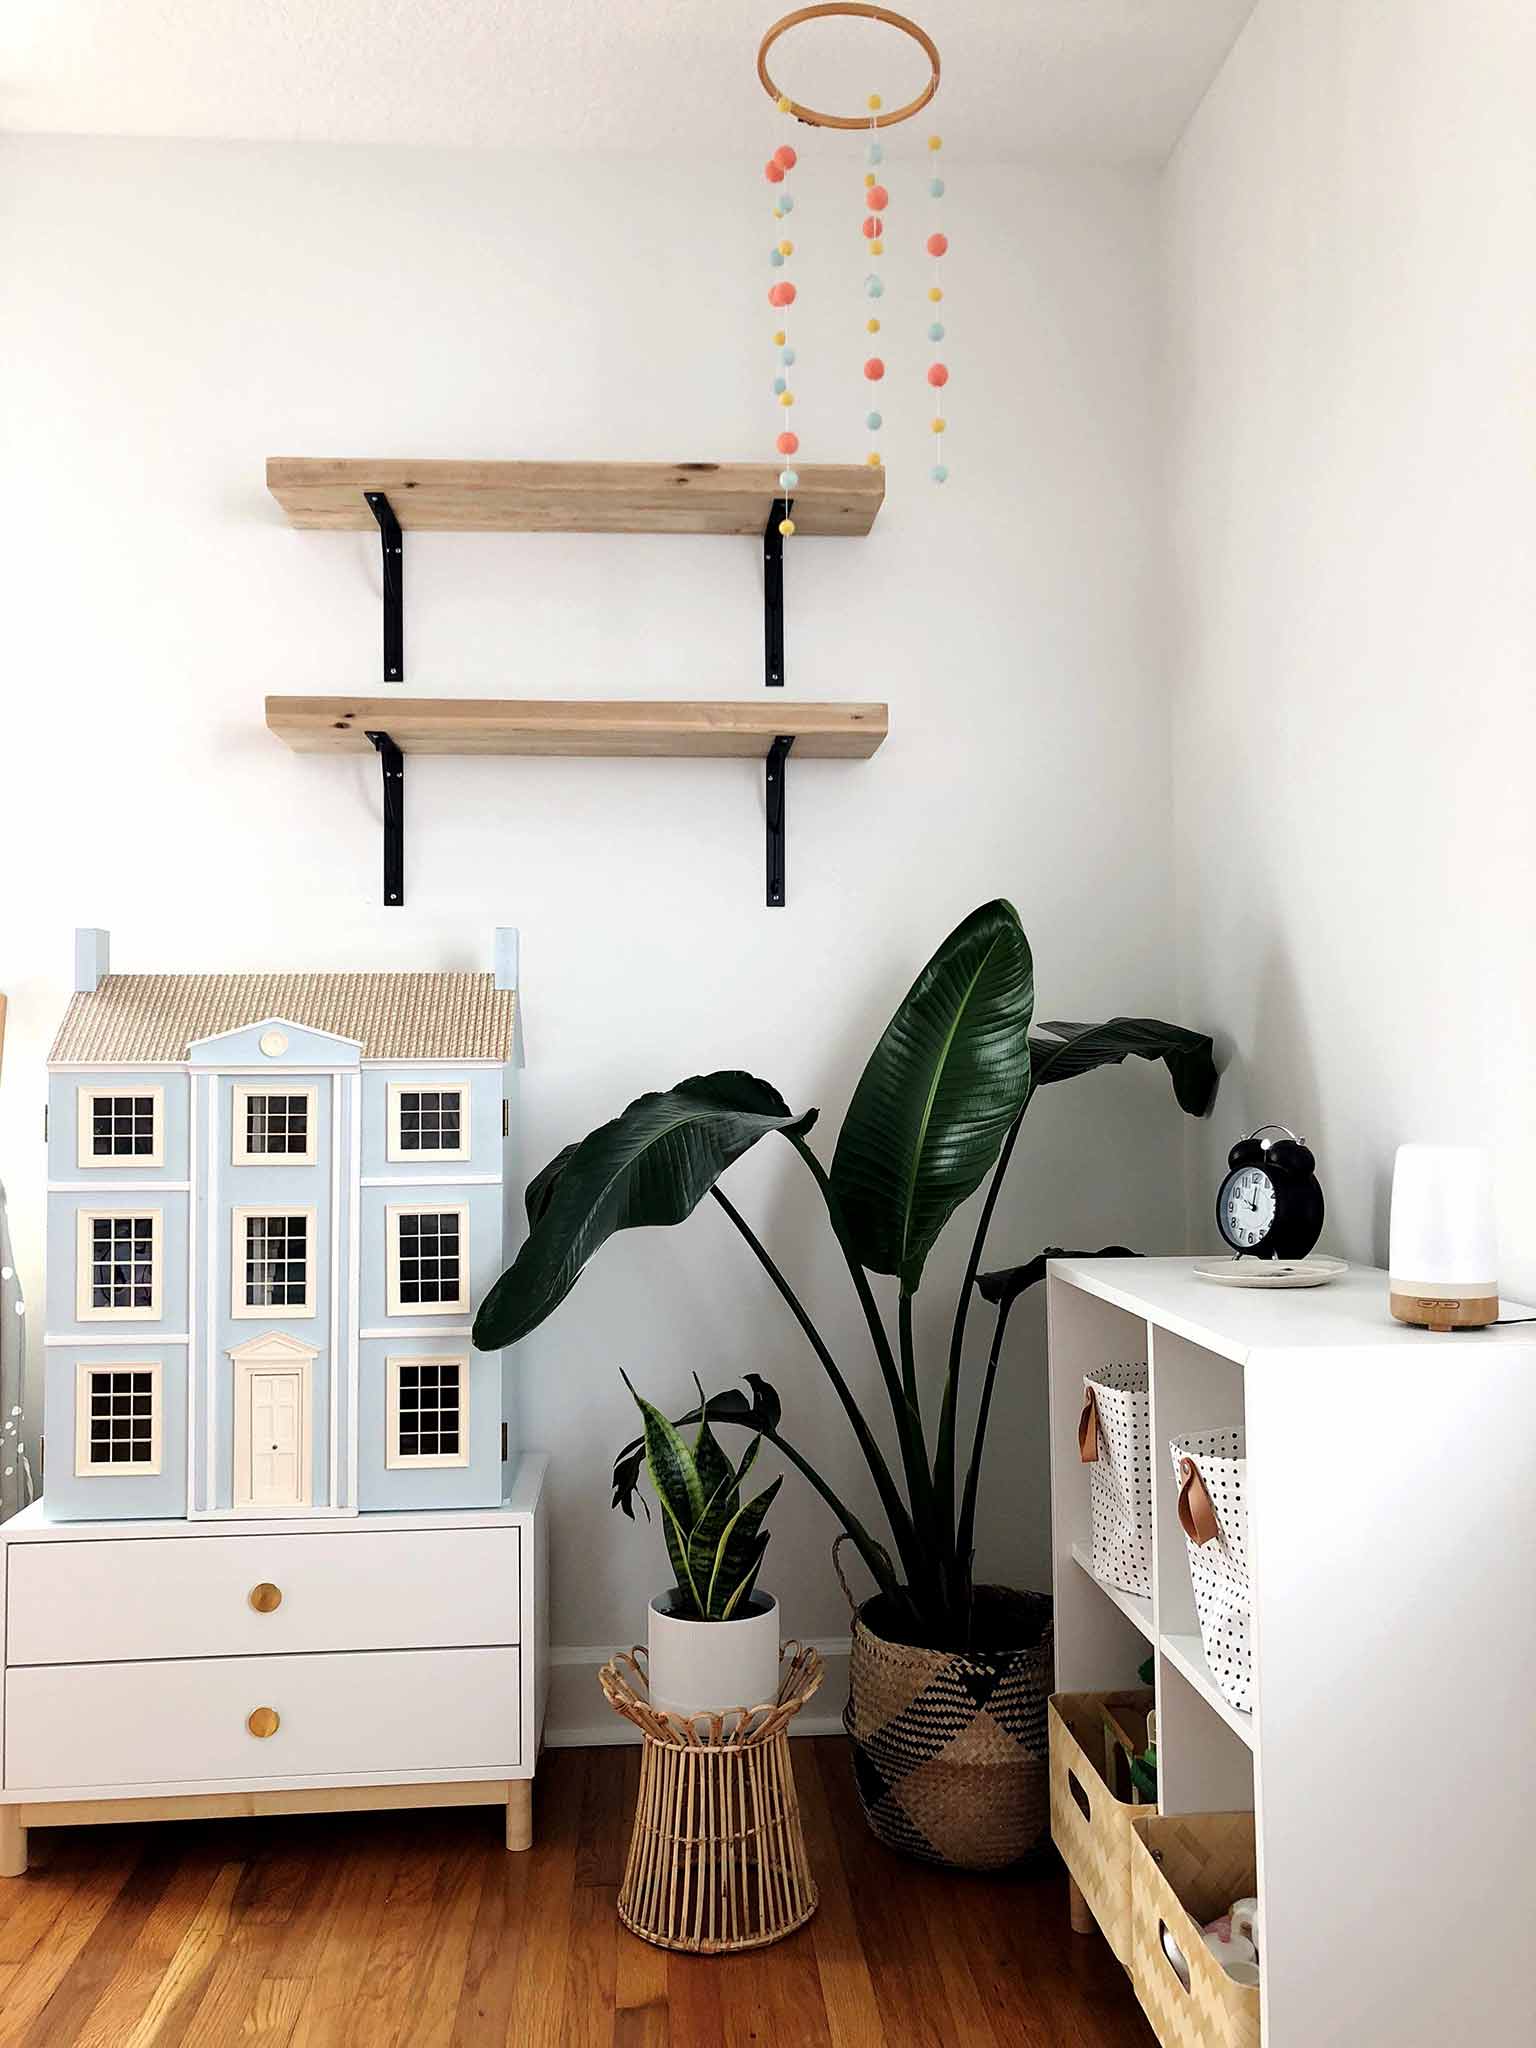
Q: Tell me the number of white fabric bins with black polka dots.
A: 2